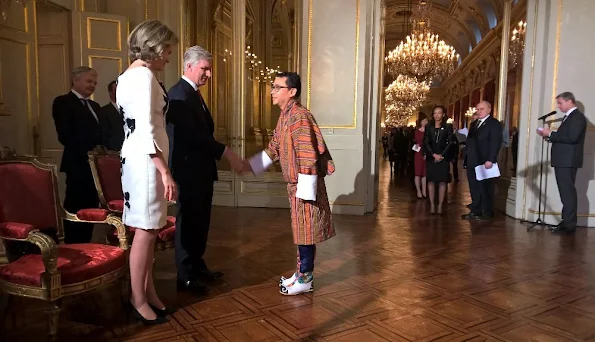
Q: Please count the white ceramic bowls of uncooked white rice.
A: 0